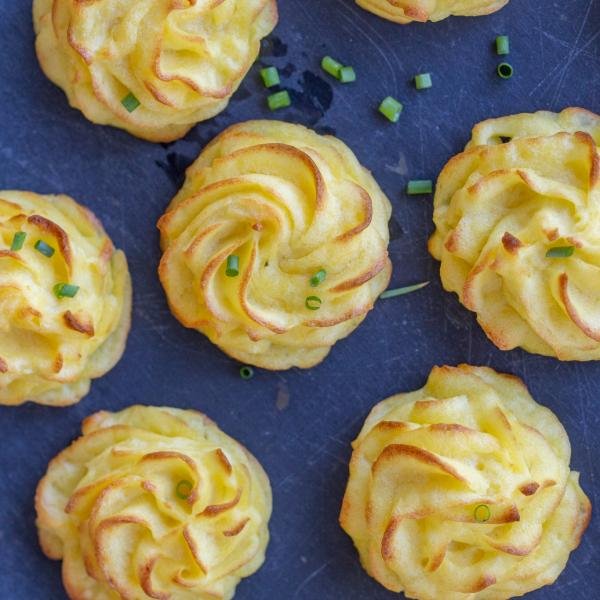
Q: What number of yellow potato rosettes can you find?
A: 7